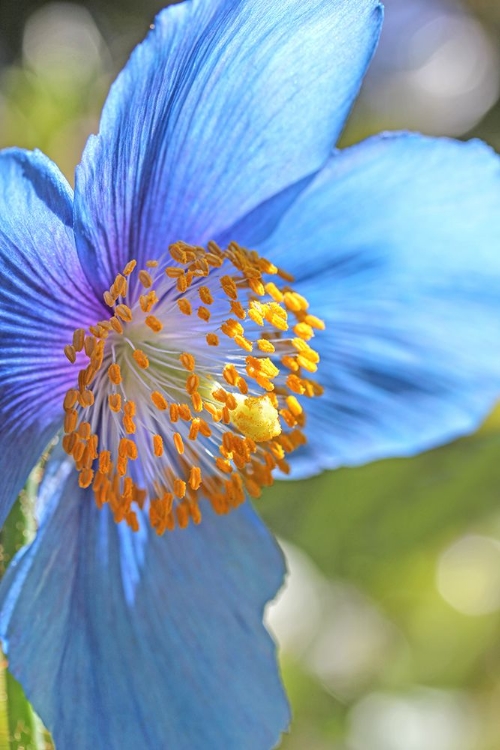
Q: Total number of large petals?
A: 4